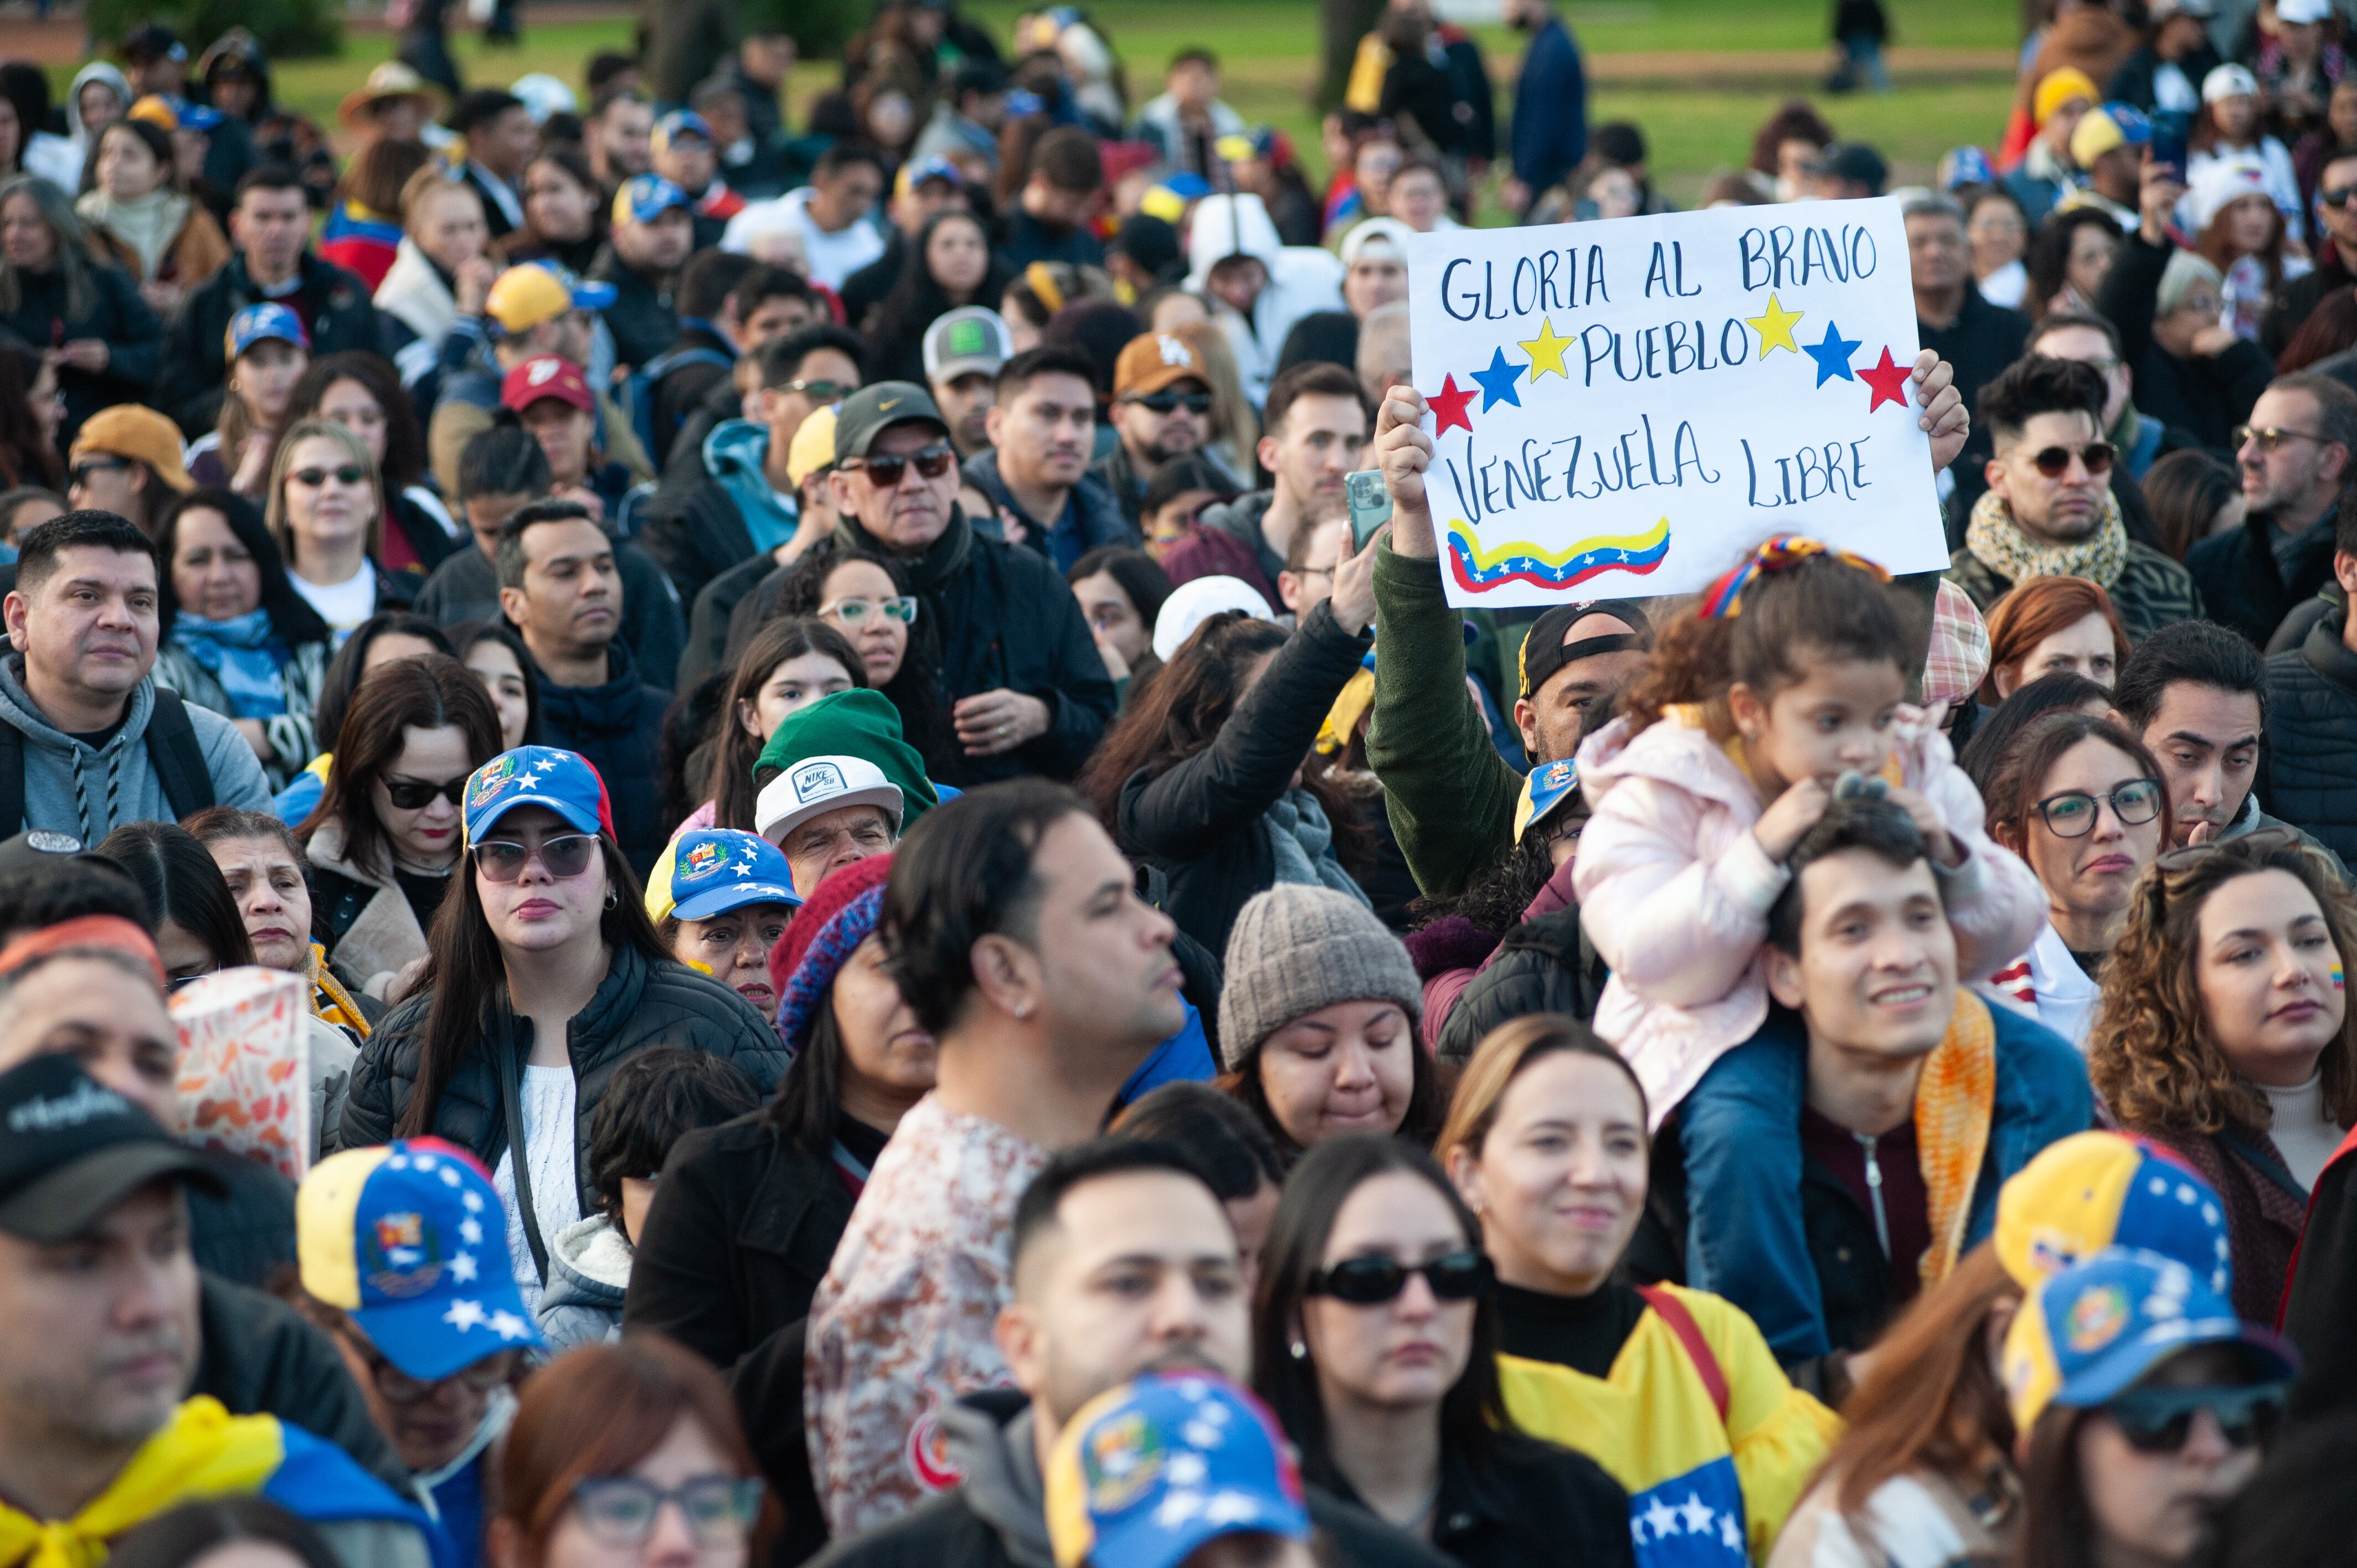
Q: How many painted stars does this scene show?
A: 13